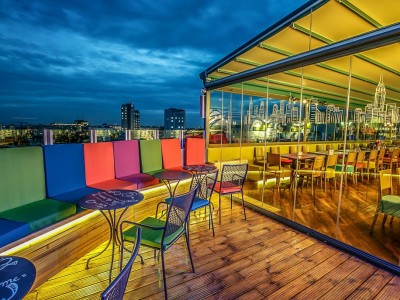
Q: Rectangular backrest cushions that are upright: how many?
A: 7